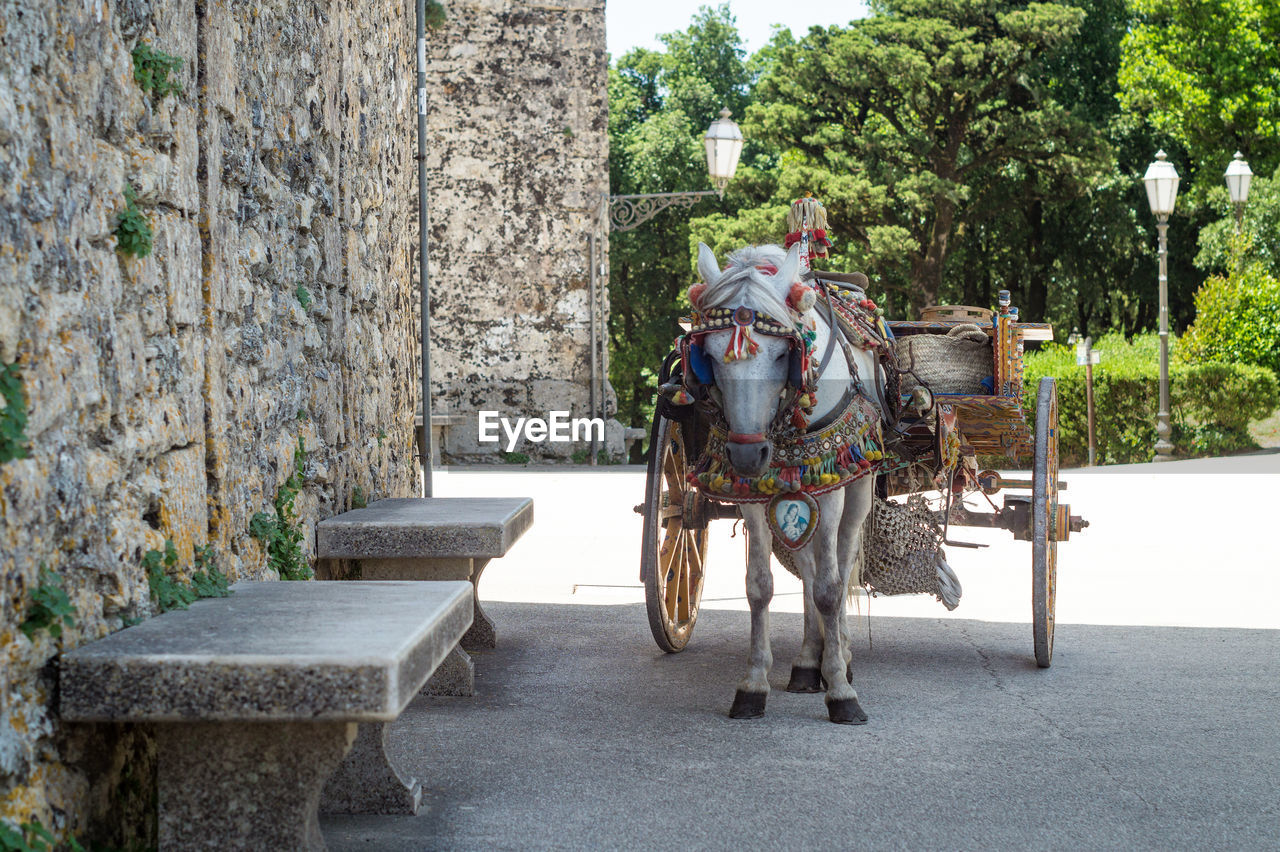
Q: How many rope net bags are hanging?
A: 1